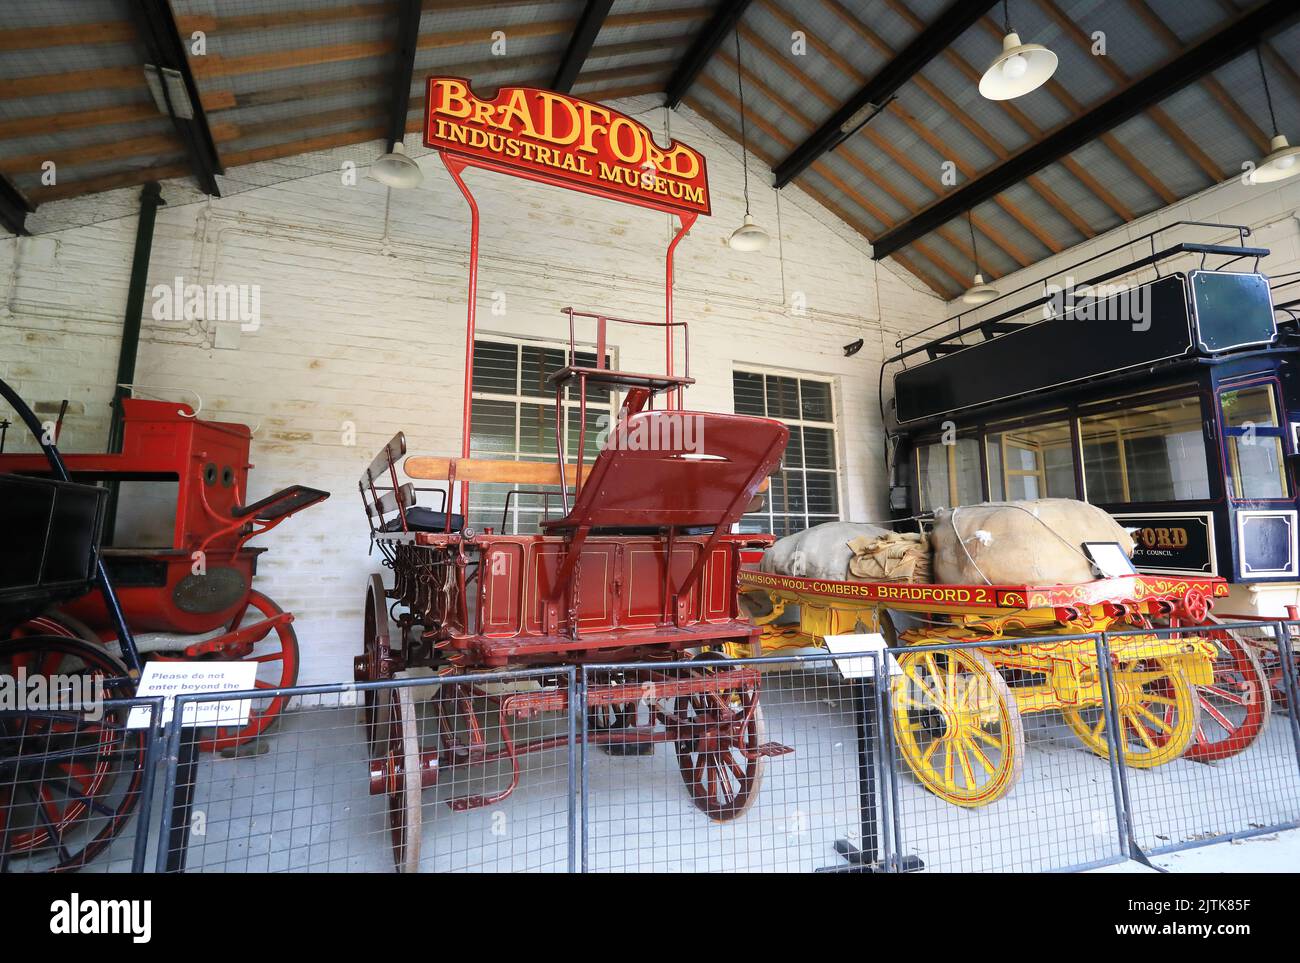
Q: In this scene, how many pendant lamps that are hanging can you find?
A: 5